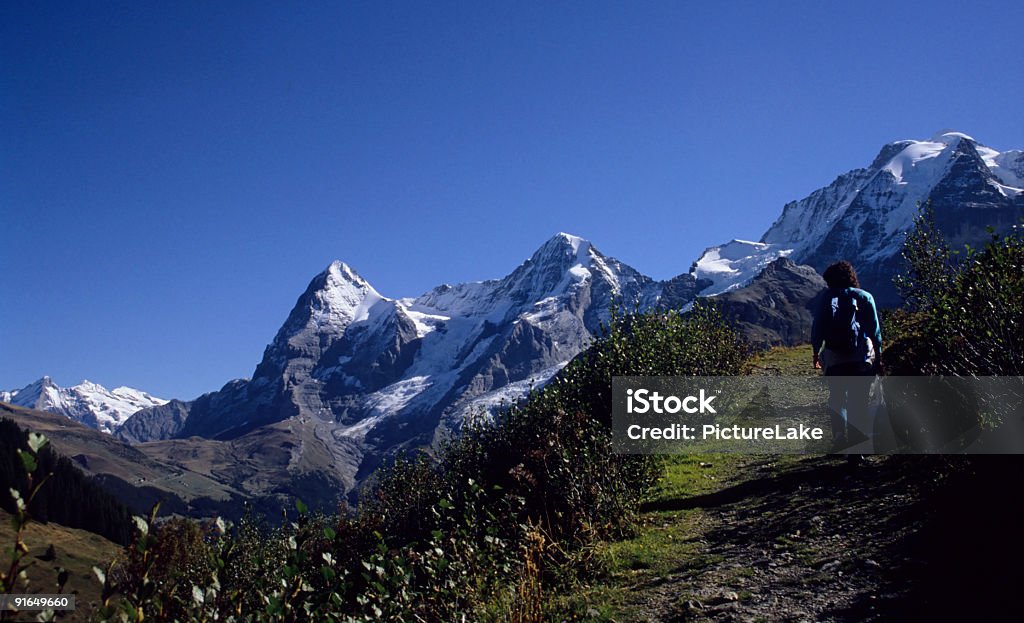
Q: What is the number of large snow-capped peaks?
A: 3